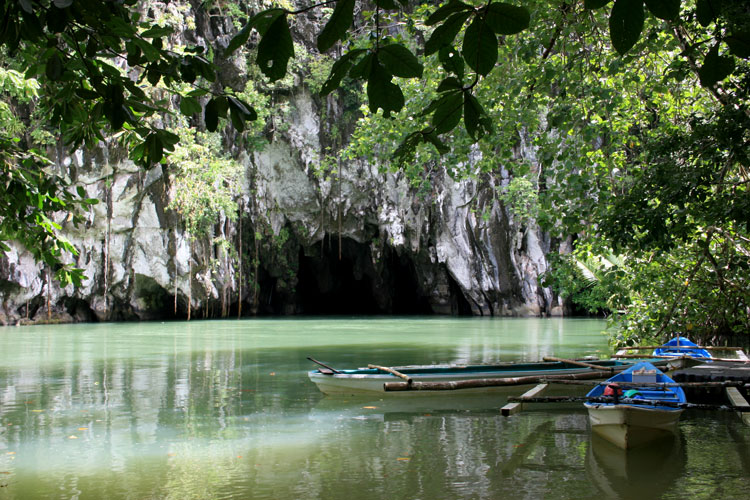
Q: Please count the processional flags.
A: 0